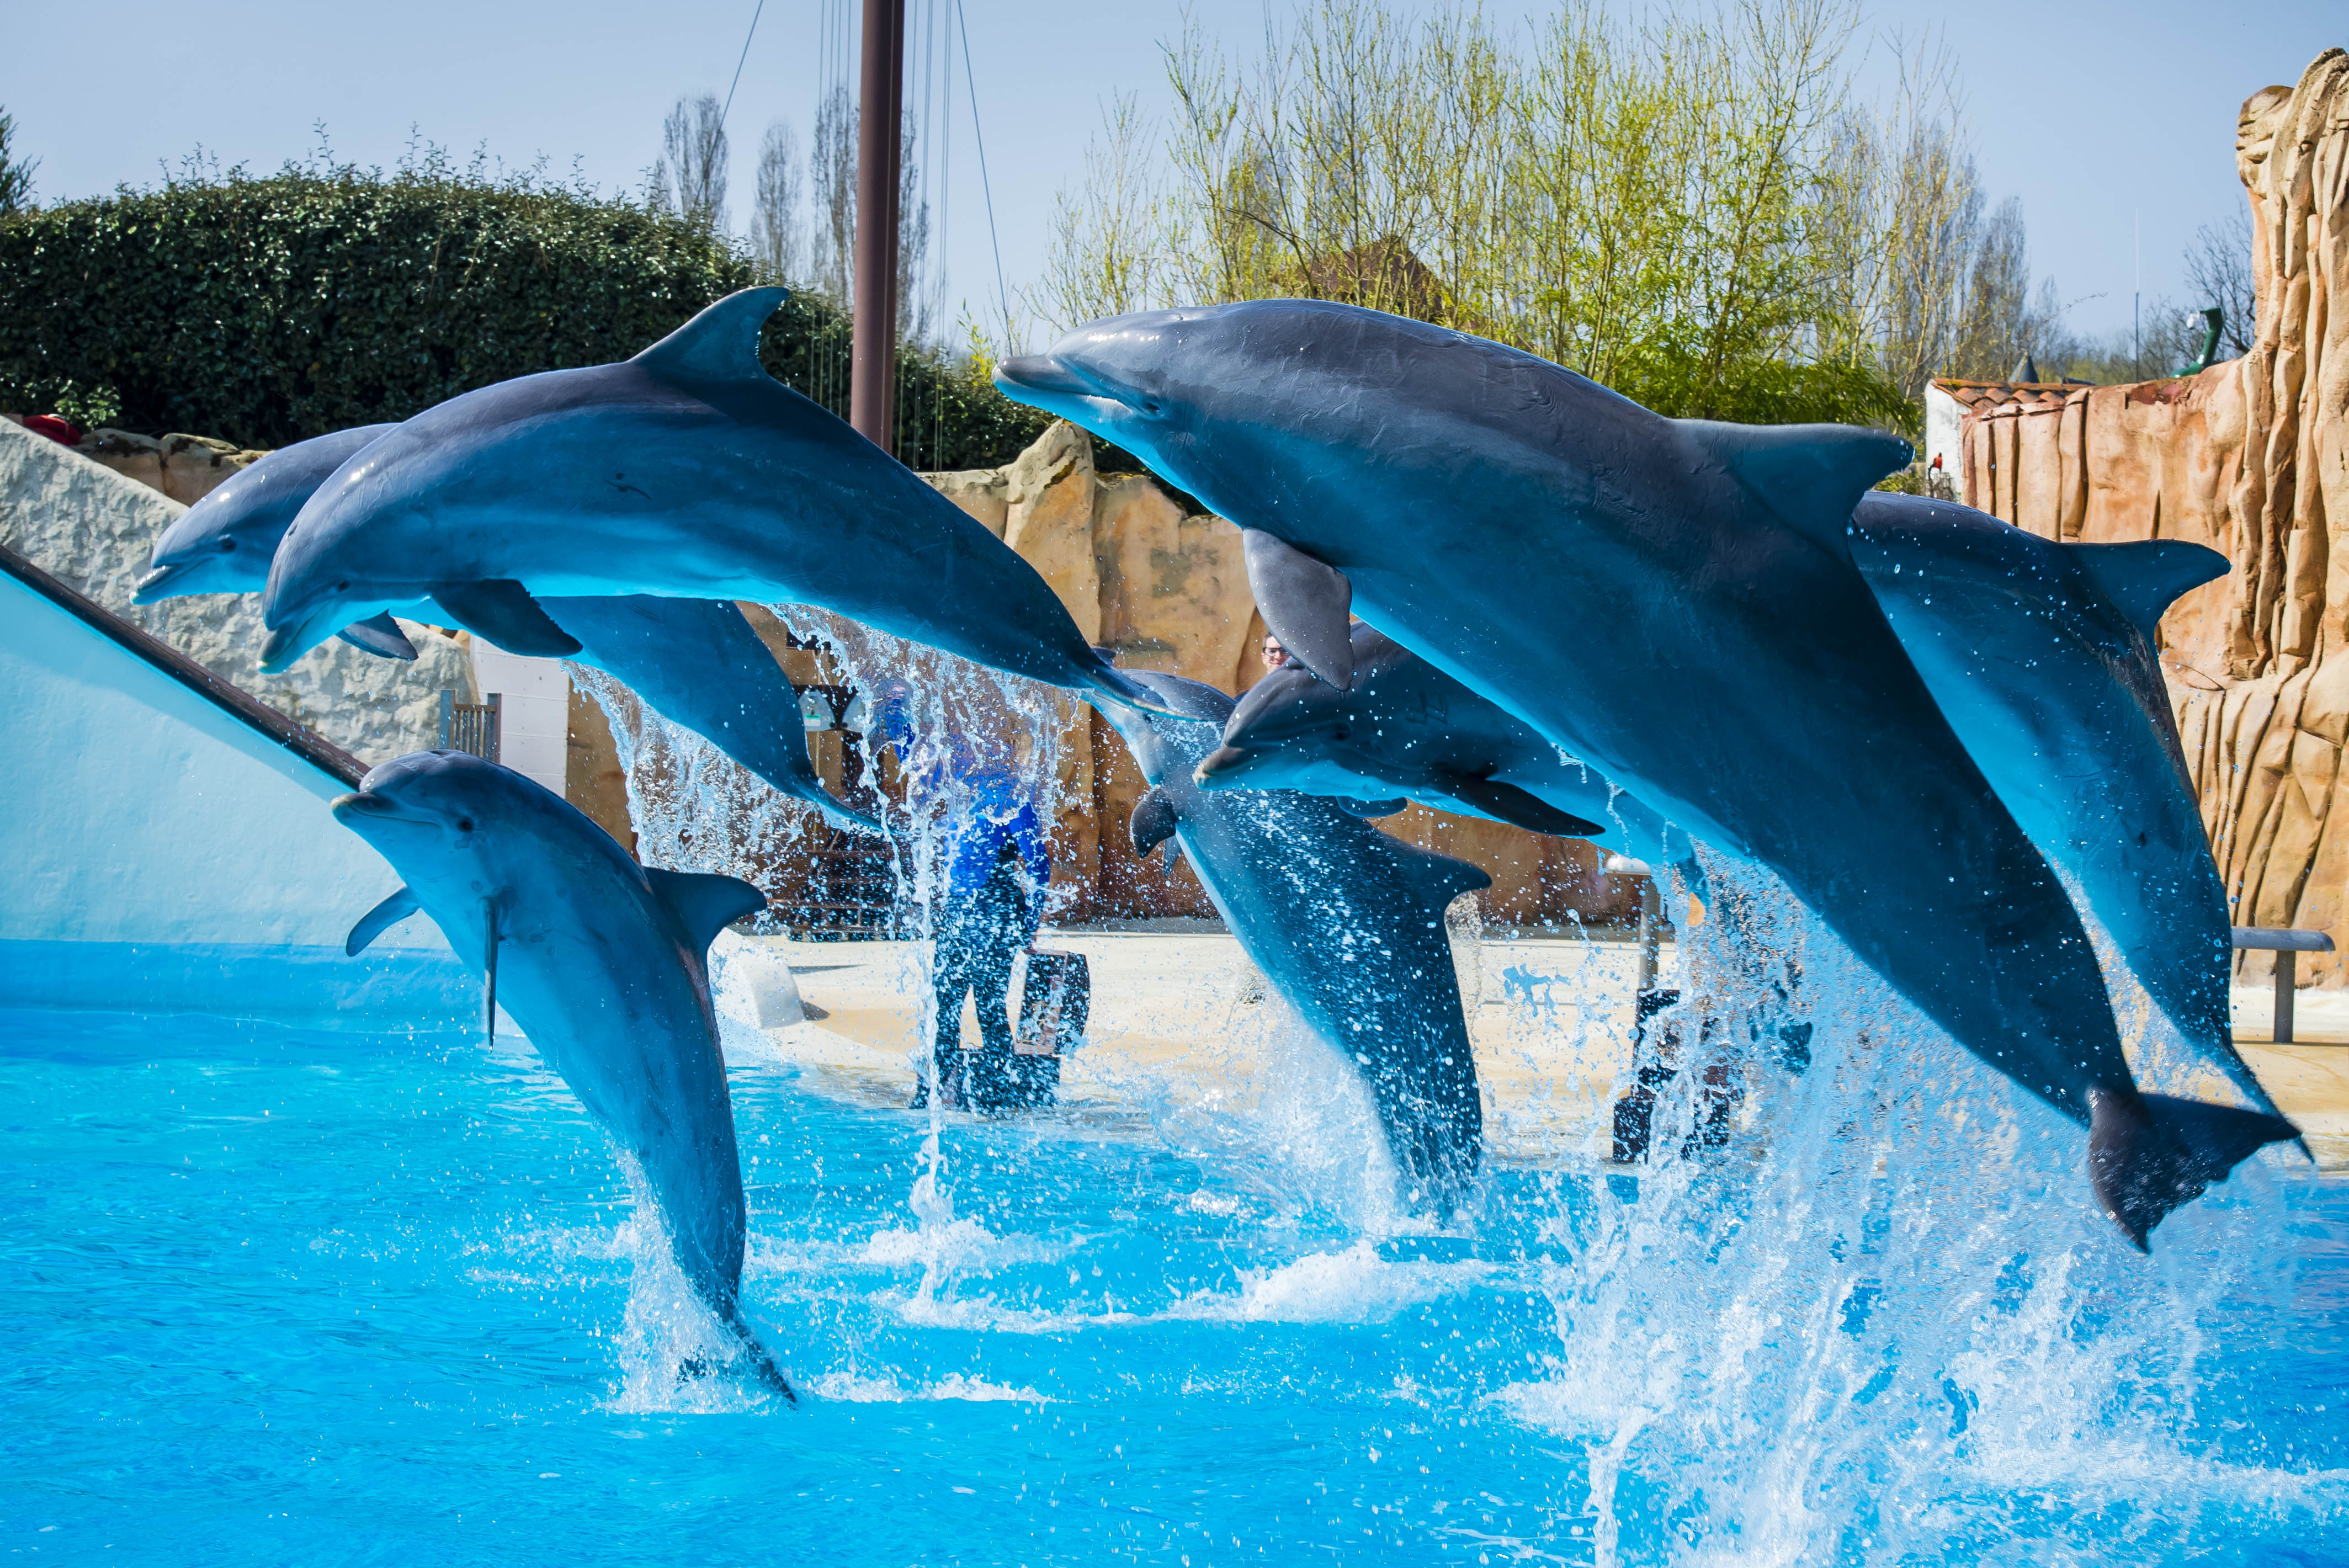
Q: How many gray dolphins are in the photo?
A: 7